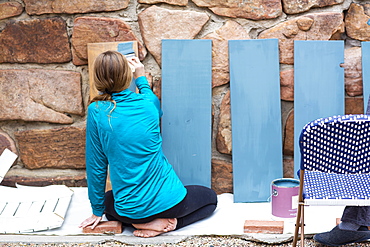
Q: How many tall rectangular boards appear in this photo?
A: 5